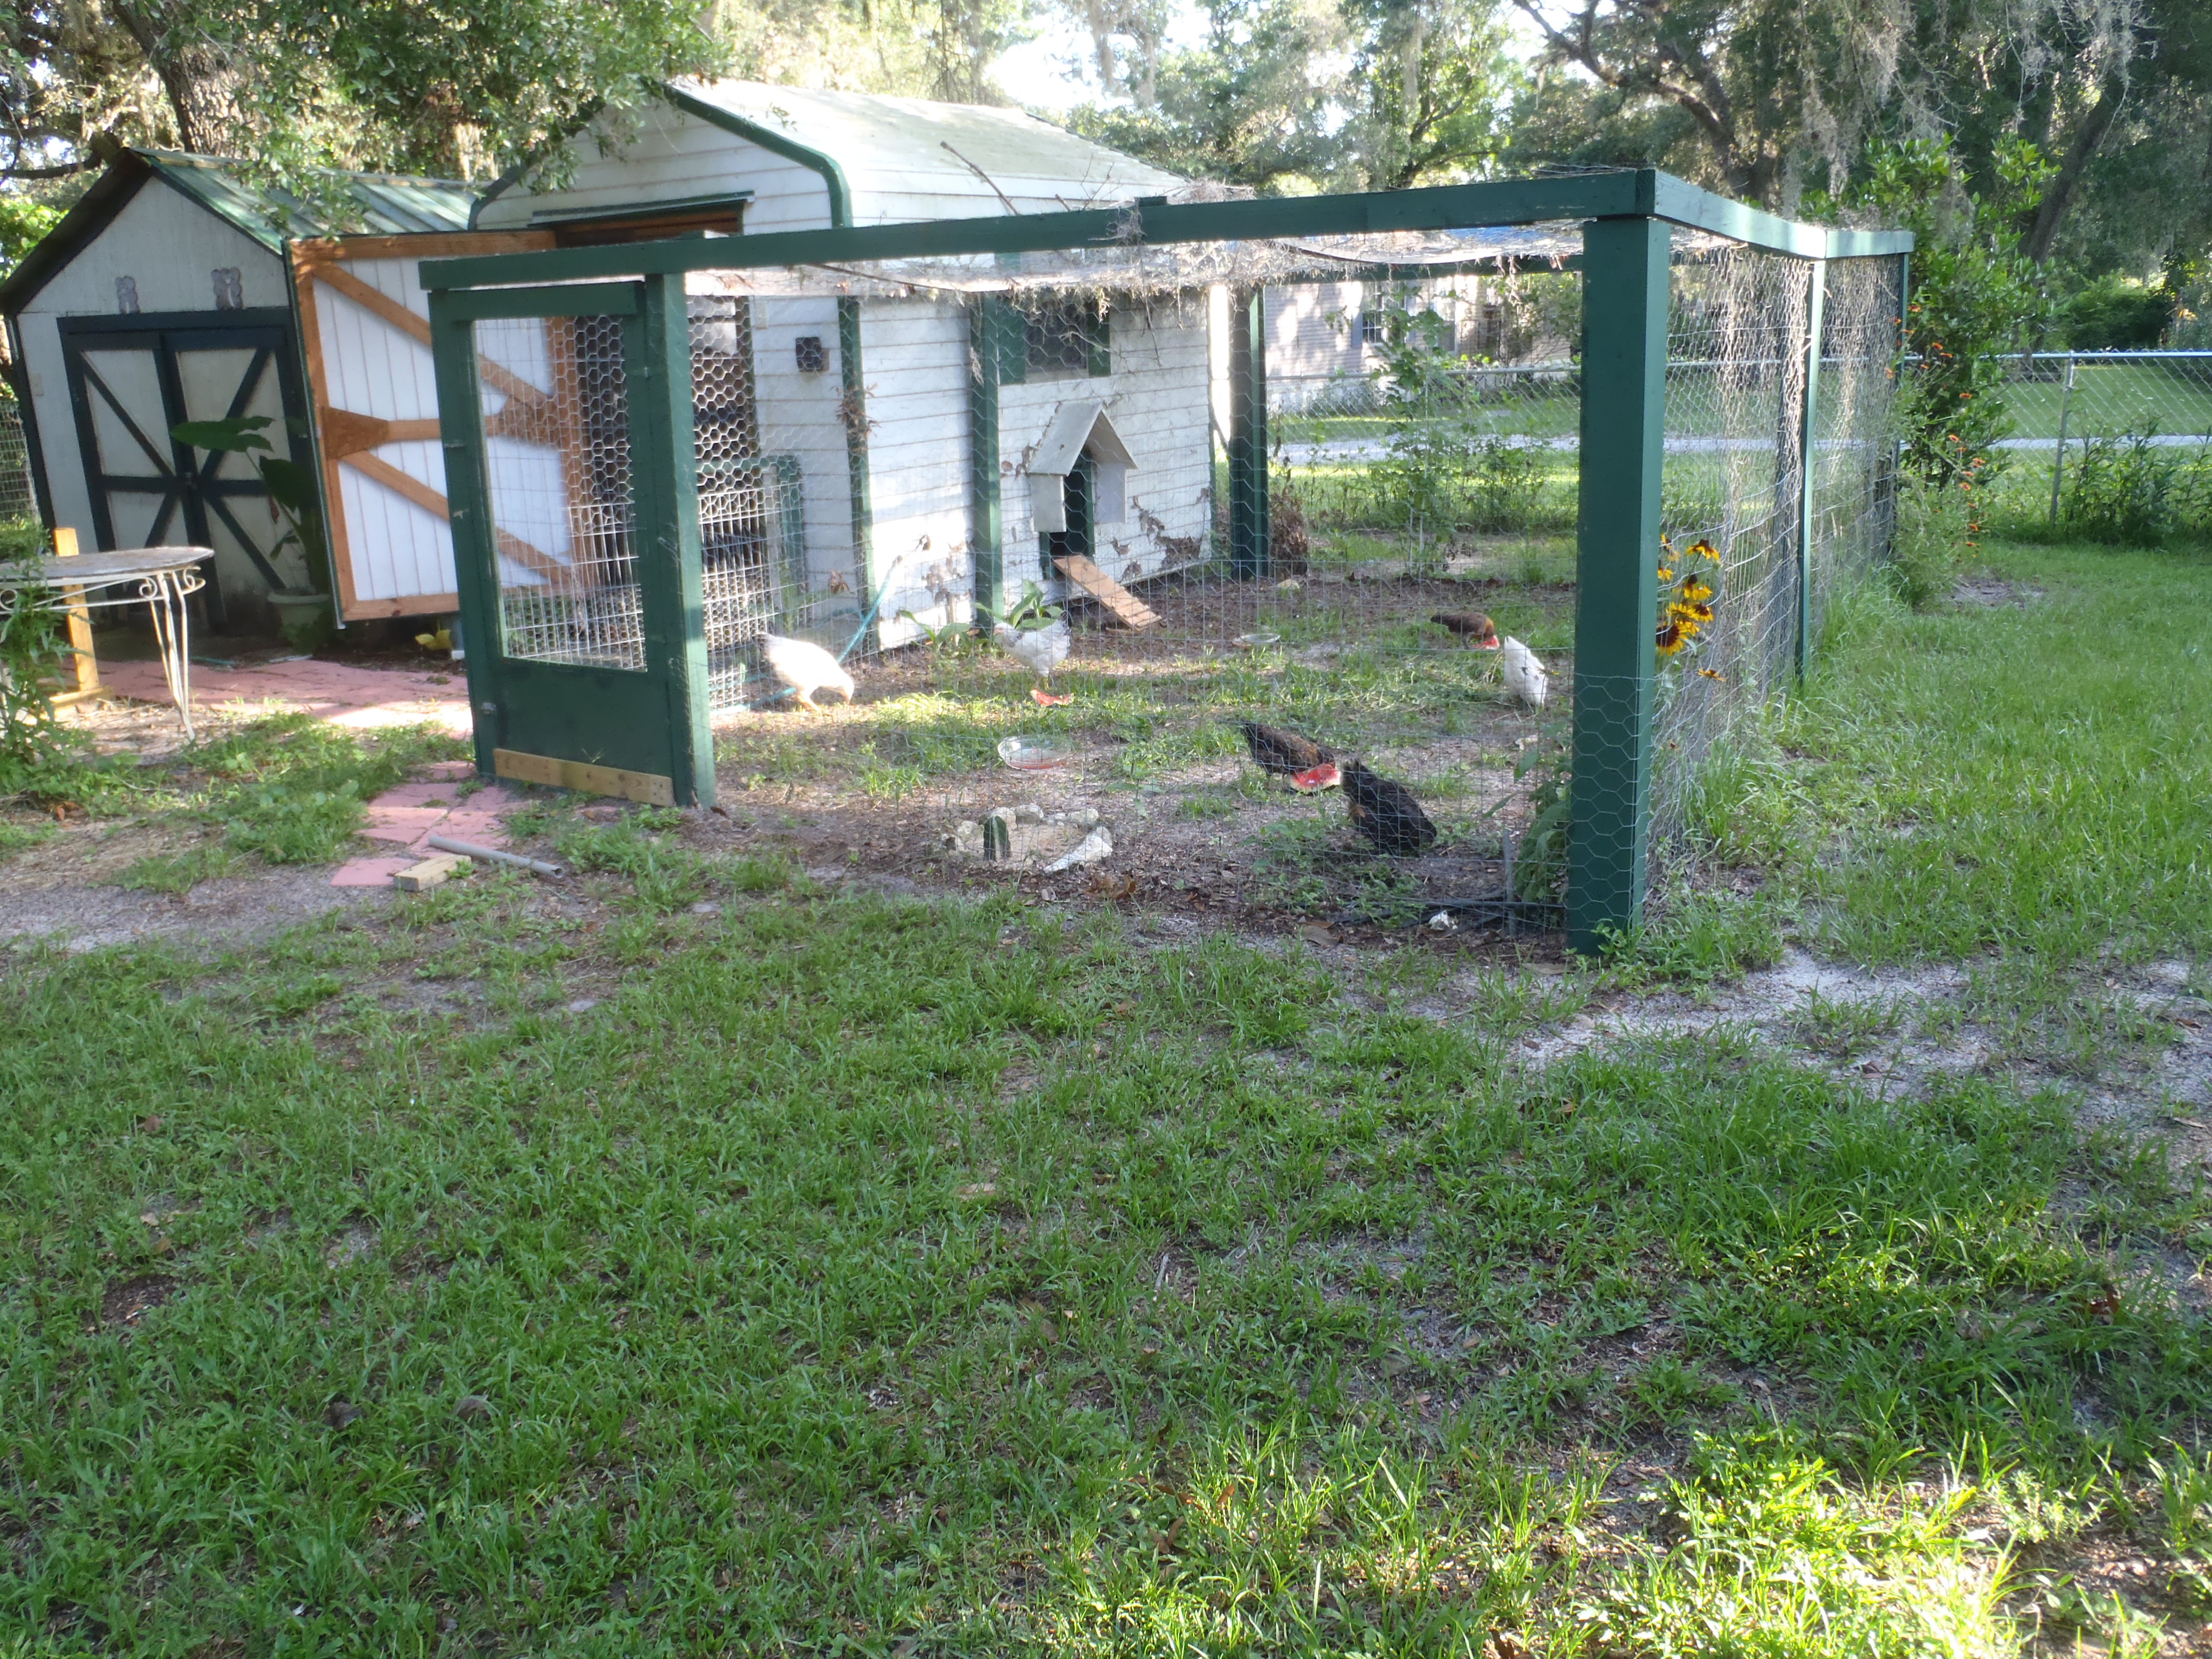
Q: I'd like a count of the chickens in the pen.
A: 6